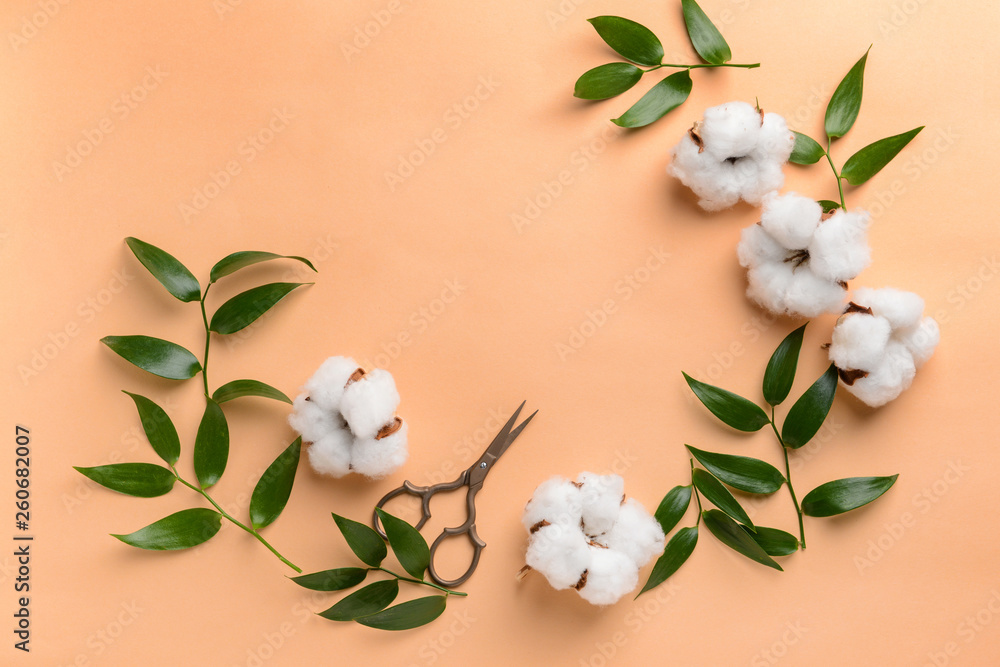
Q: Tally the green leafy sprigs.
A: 7